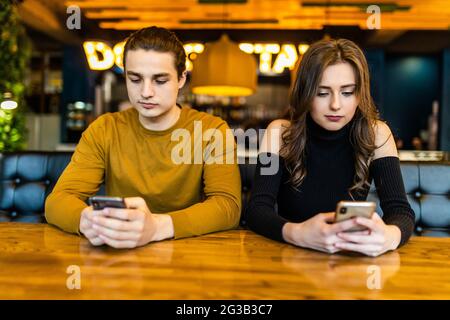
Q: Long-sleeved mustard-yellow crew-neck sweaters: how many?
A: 1